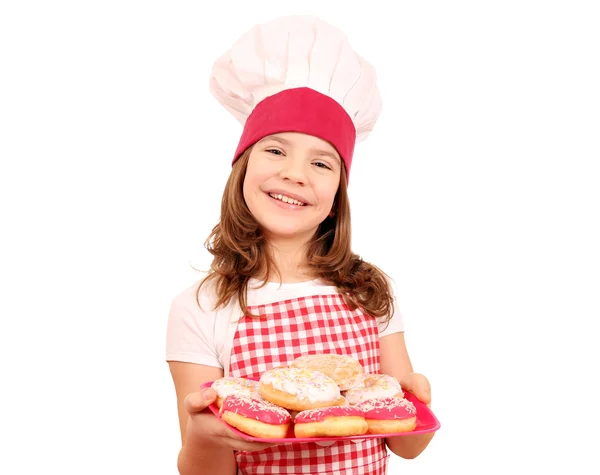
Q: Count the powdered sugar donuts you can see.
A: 1